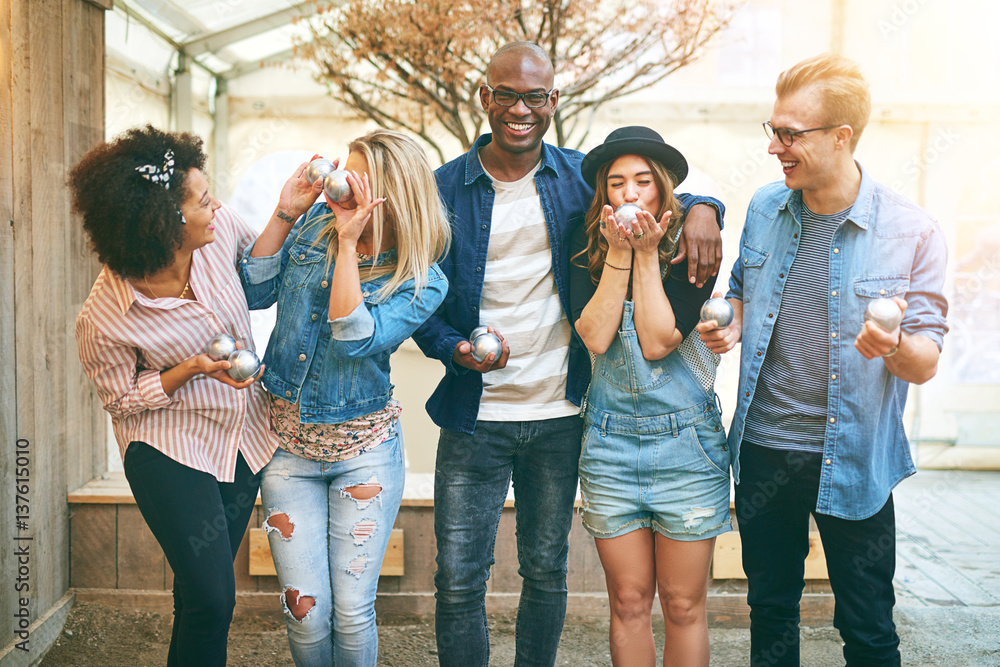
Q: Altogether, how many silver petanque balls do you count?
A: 9